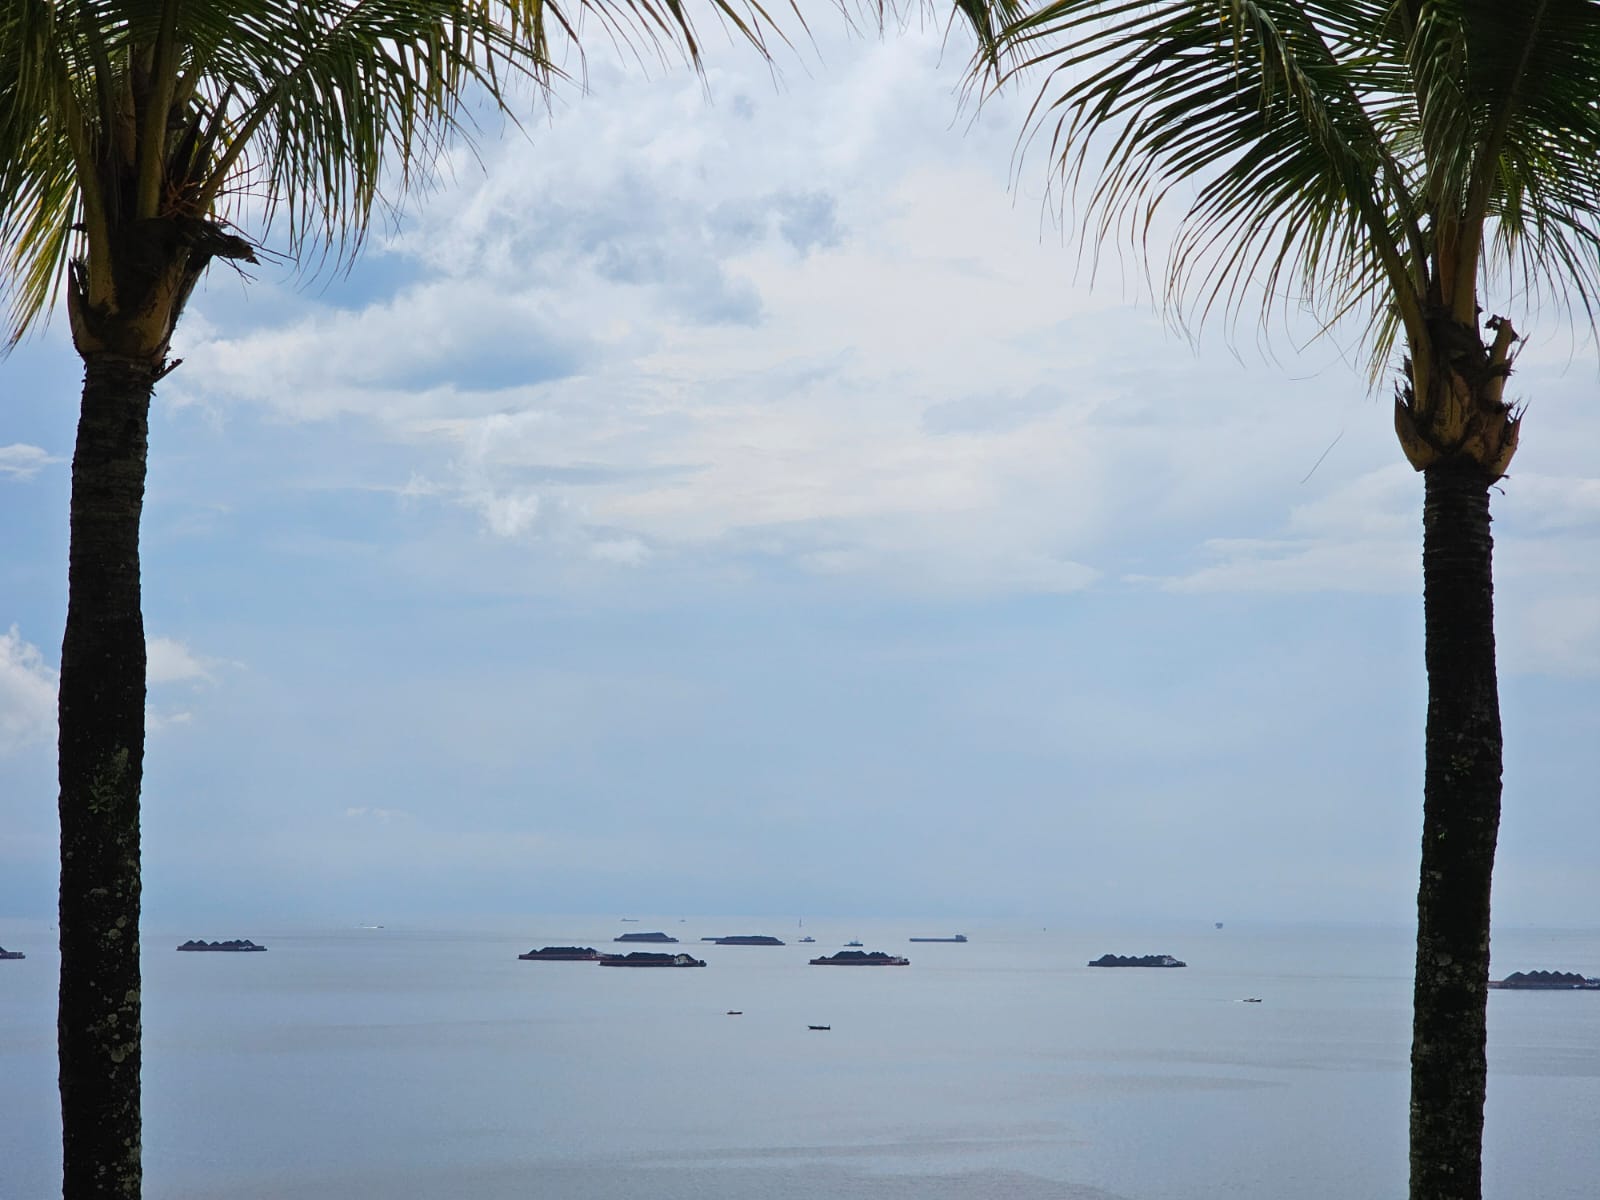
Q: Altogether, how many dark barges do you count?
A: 9